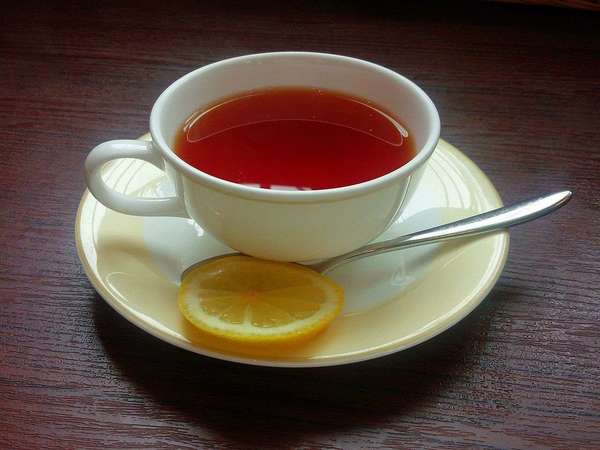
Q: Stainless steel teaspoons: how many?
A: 1